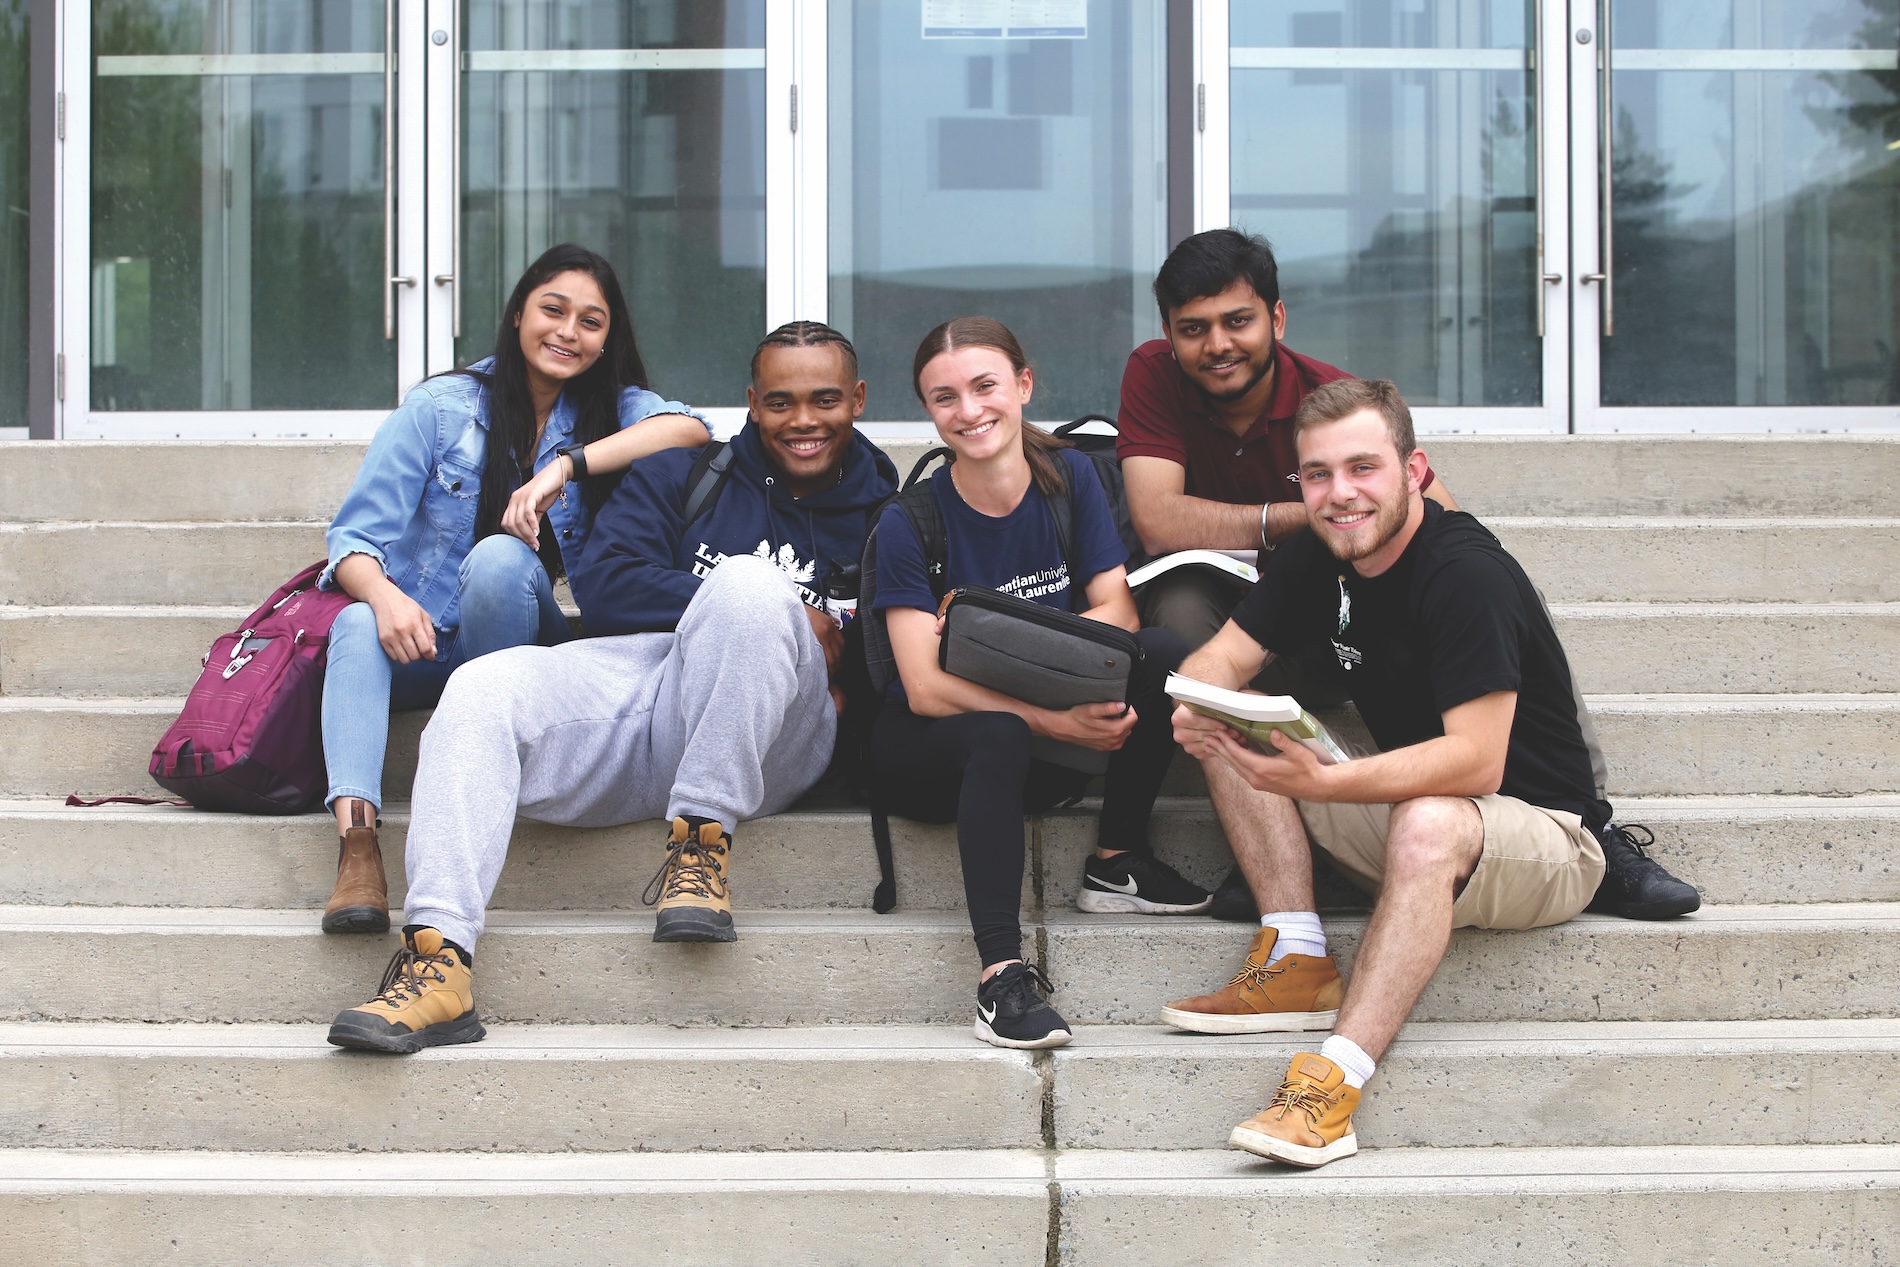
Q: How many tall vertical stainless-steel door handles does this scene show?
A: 4